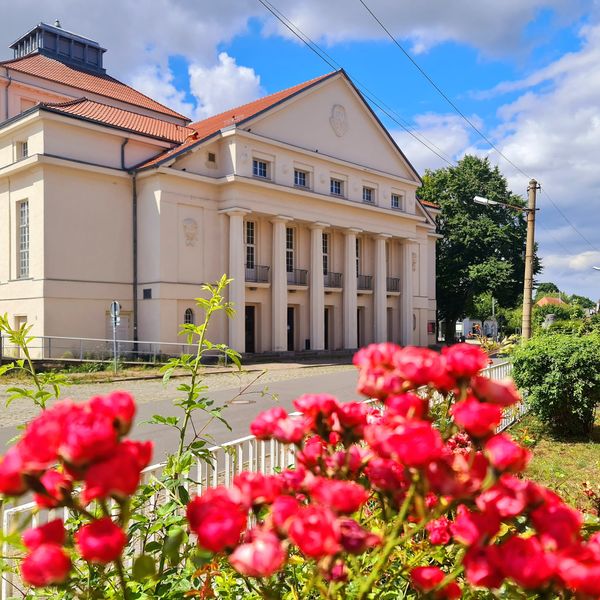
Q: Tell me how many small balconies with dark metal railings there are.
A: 5